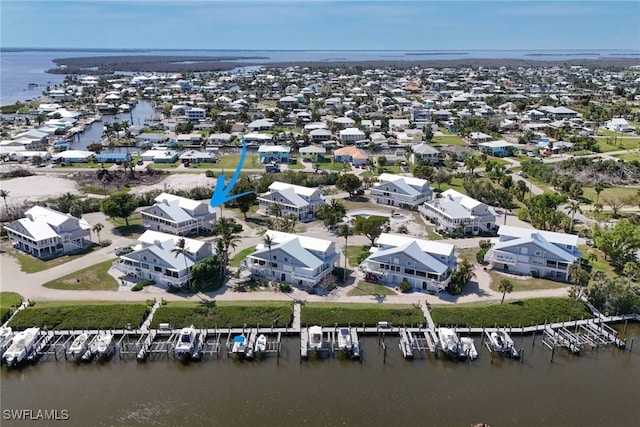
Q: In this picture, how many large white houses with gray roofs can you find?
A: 9